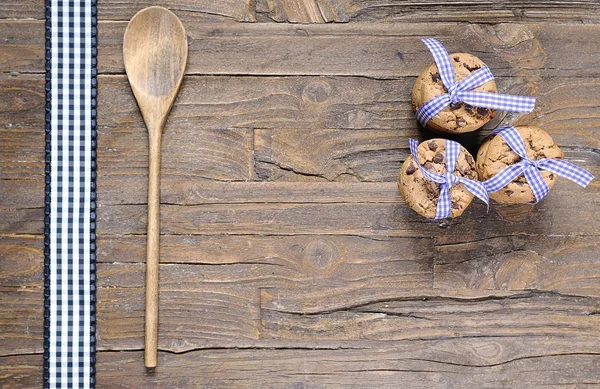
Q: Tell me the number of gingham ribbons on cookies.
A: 3